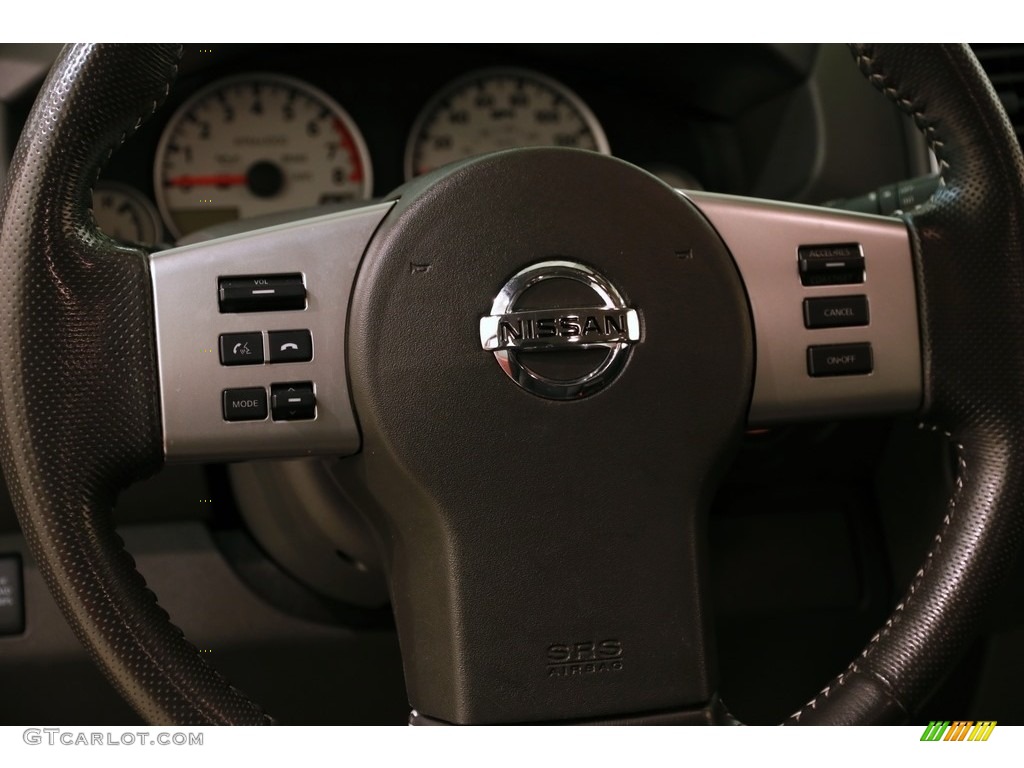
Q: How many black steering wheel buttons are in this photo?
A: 8